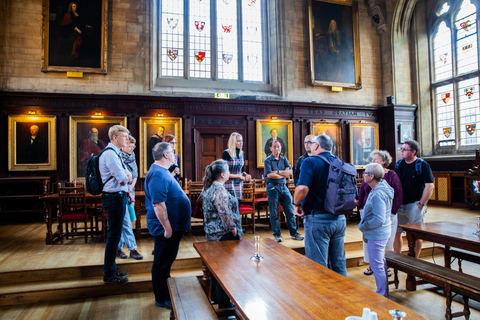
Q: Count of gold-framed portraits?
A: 8